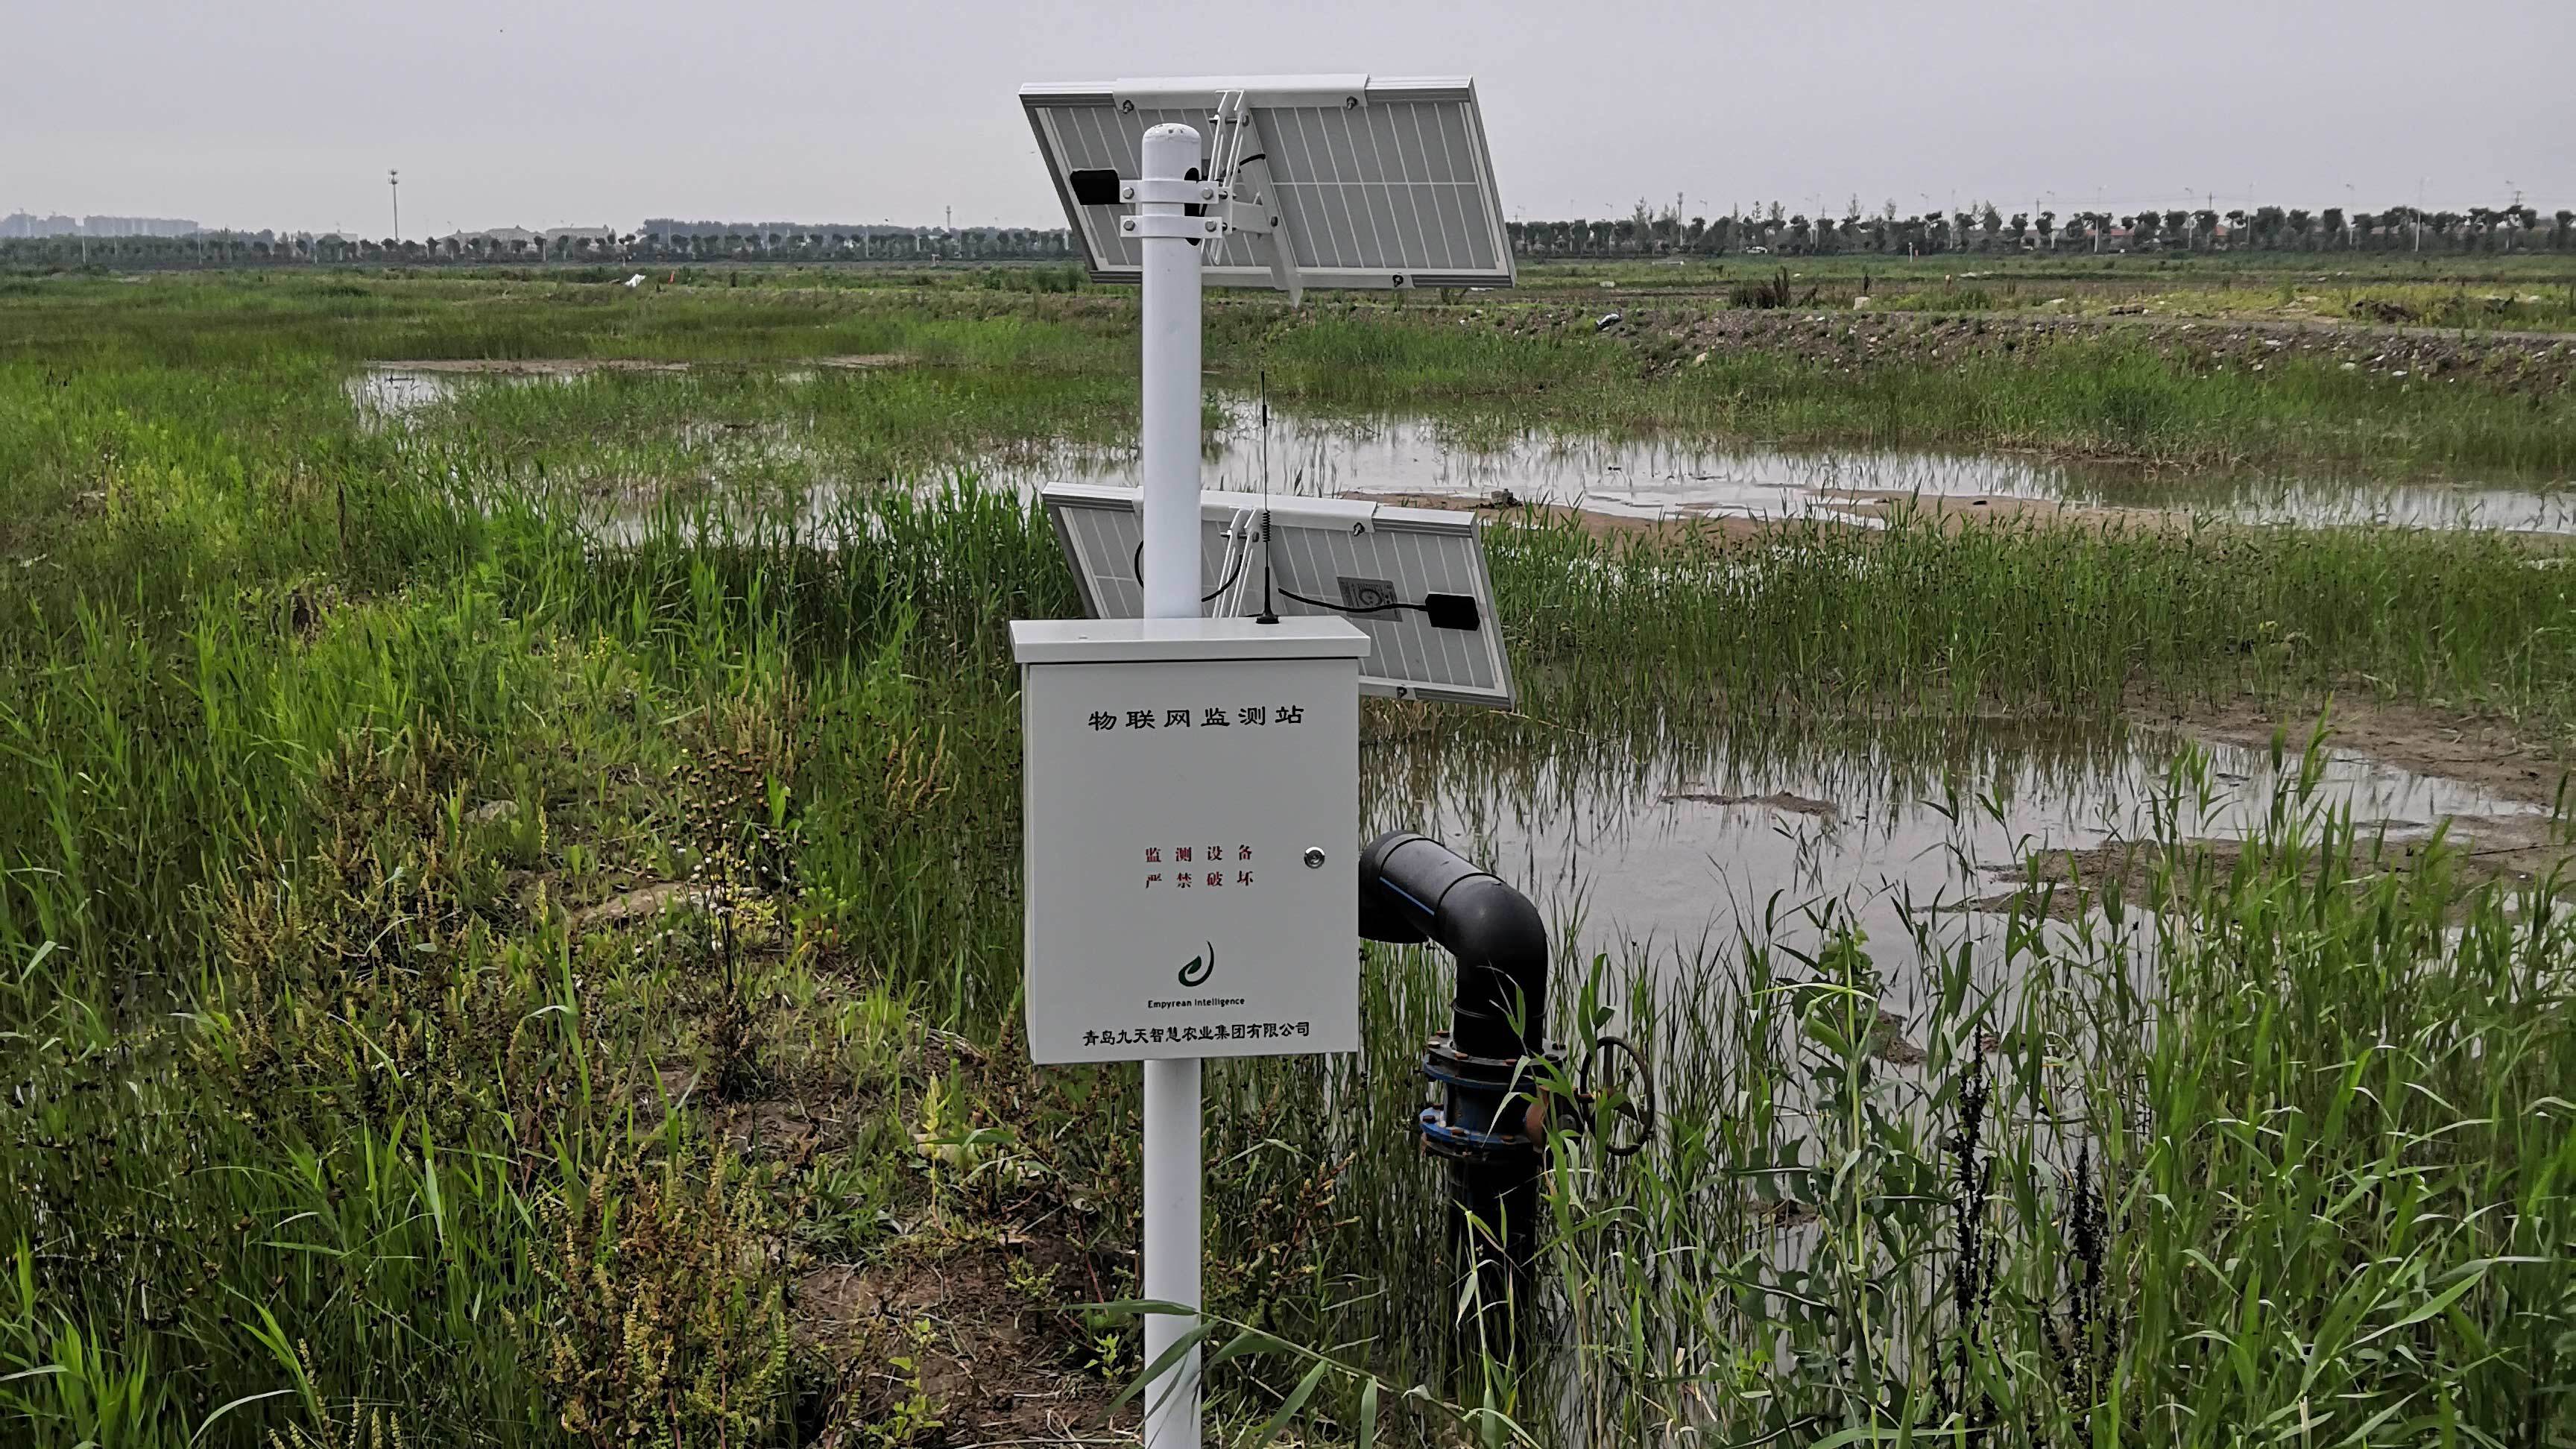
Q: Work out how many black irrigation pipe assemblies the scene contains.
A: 1